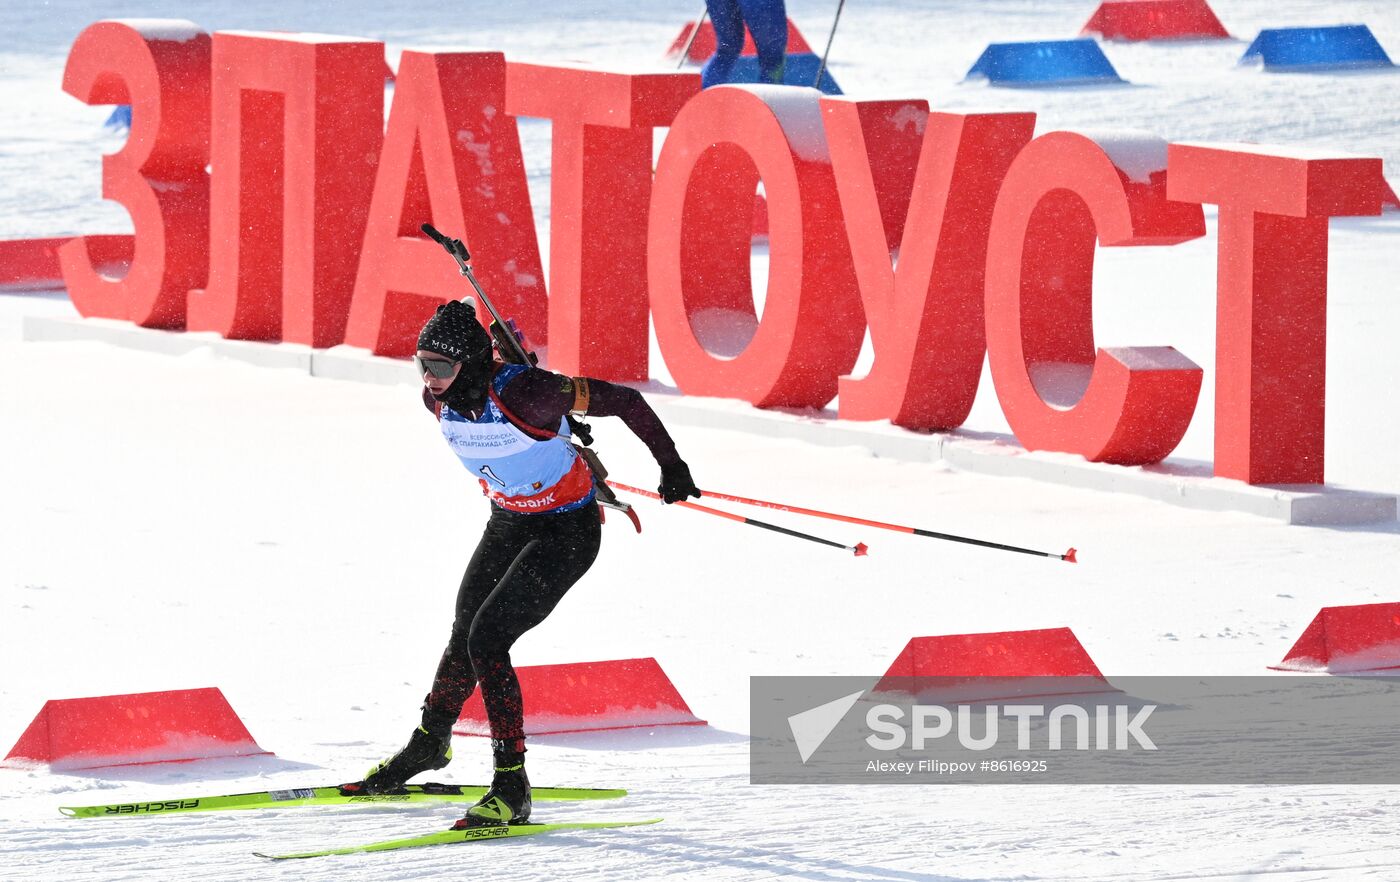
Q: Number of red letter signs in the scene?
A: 8